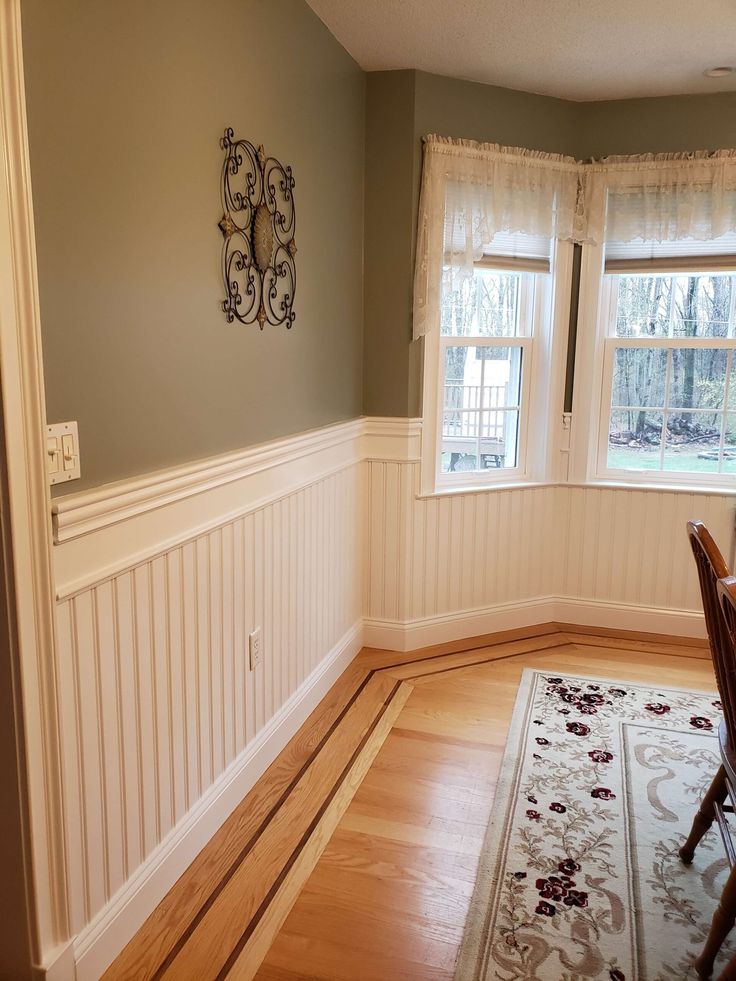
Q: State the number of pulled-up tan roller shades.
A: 2